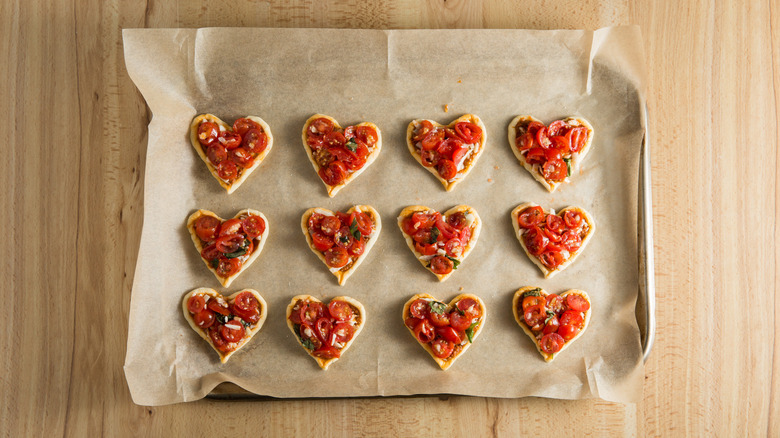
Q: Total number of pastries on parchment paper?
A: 12